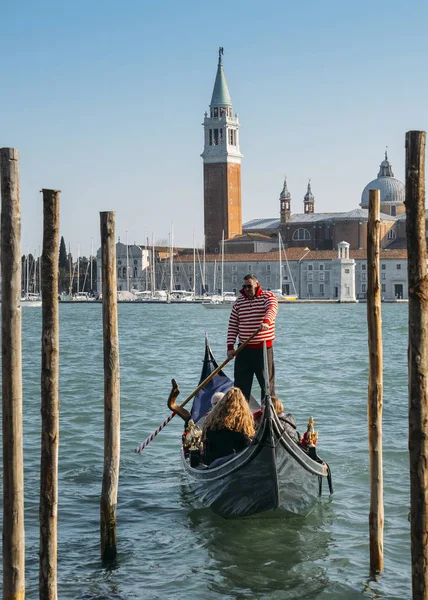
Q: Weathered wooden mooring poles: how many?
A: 5